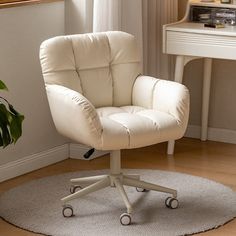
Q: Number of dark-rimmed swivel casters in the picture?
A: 5